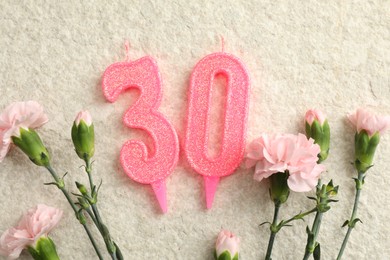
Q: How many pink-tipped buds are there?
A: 3